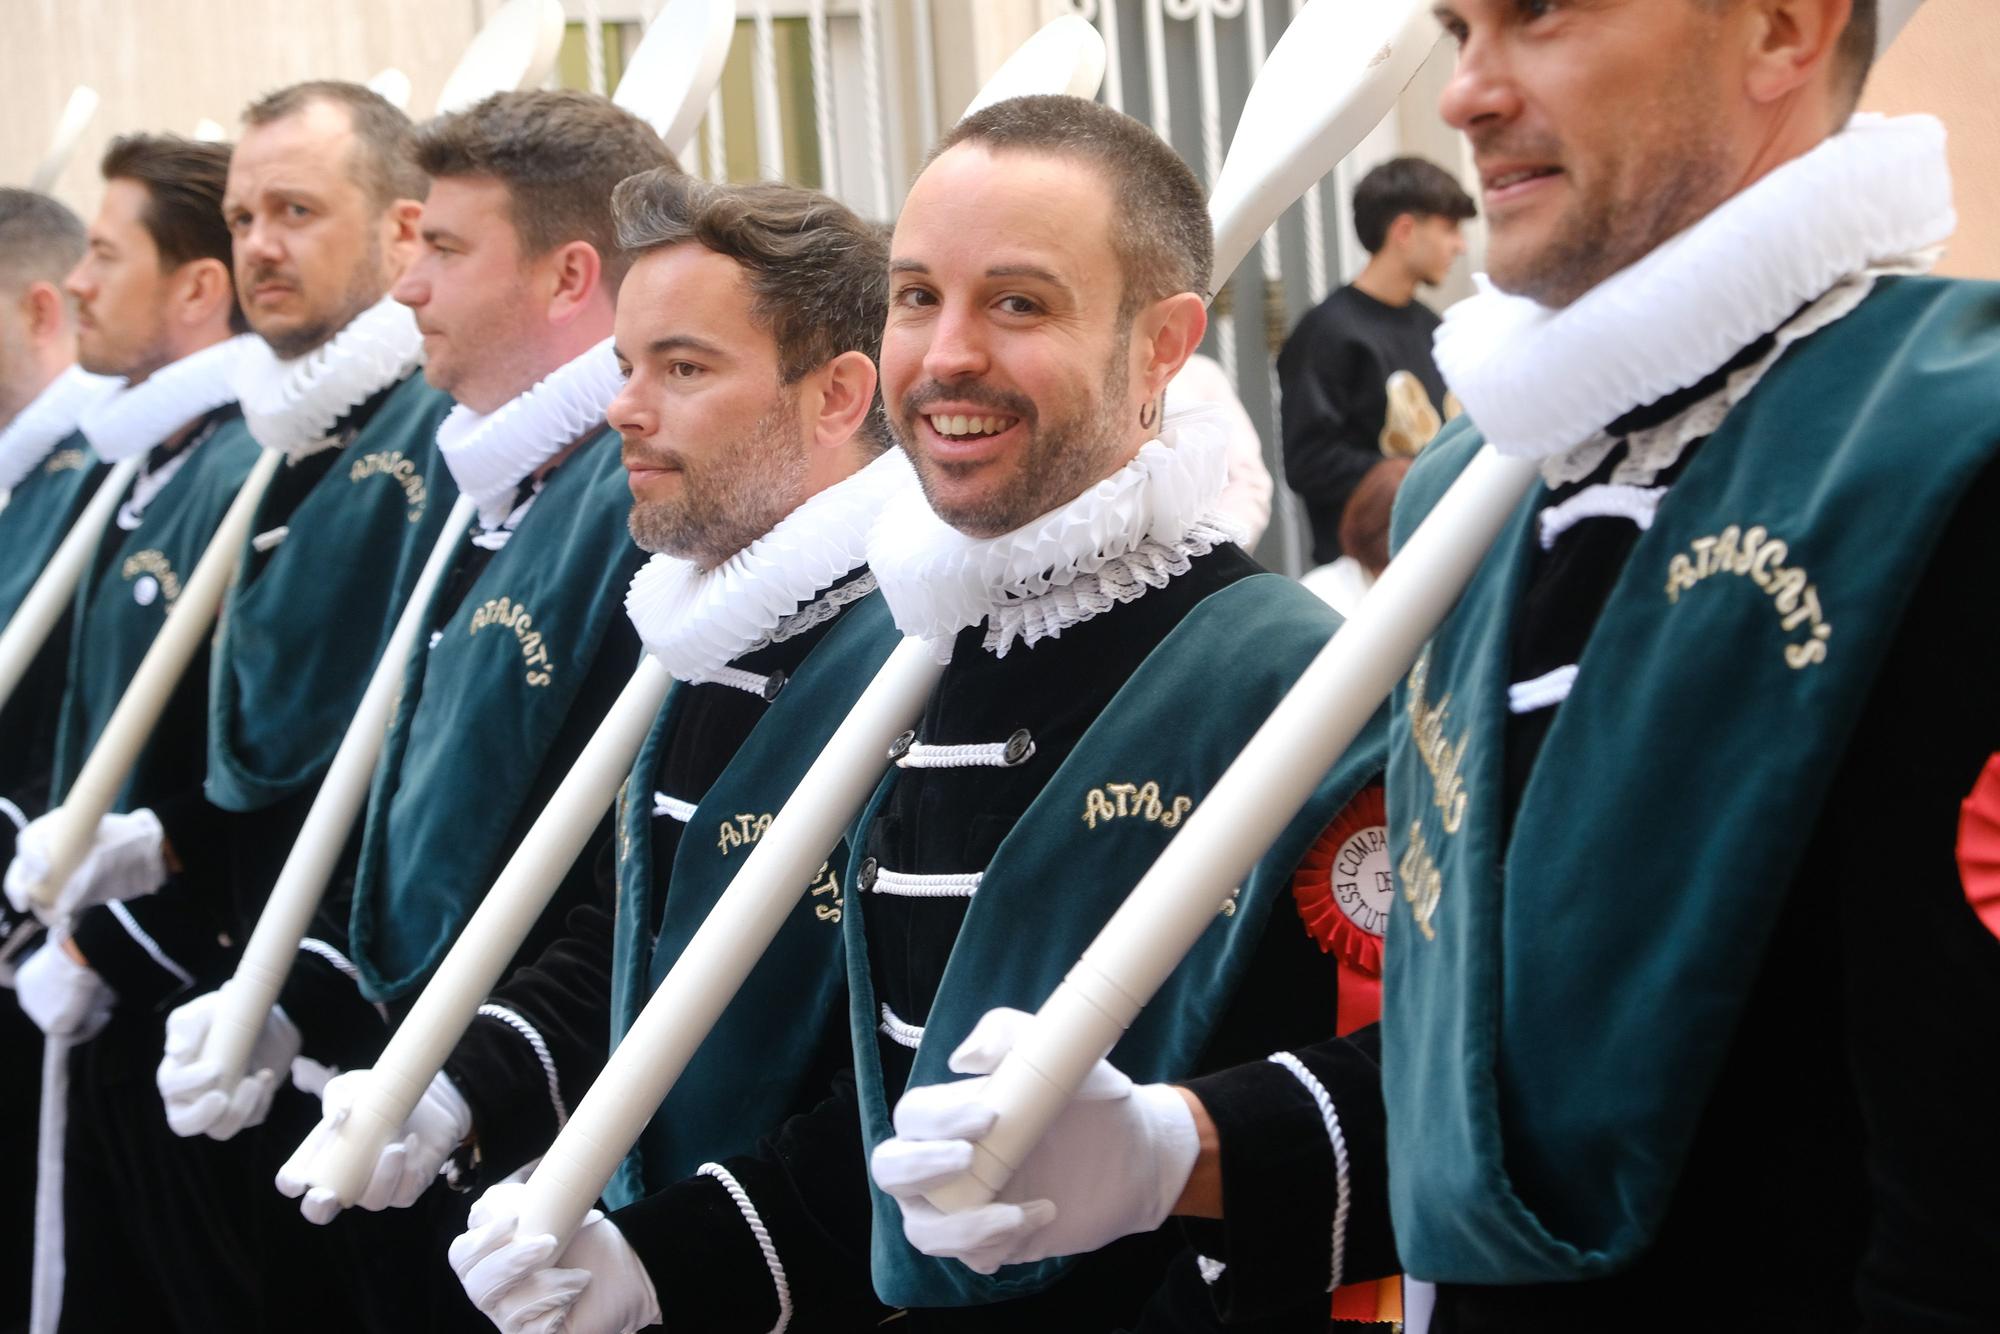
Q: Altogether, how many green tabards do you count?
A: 7